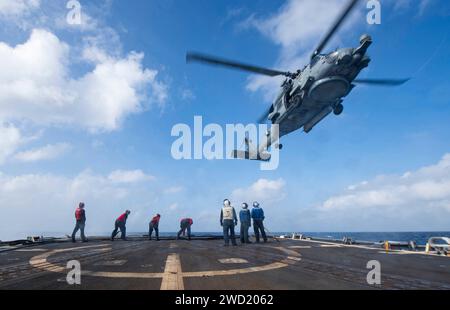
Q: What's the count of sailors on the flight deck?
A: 7